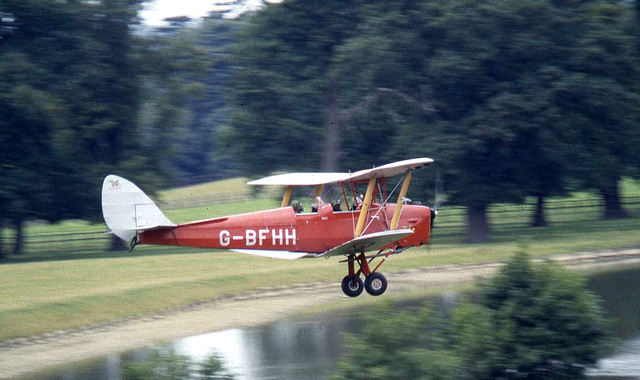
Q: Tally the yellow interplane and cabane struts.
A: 4